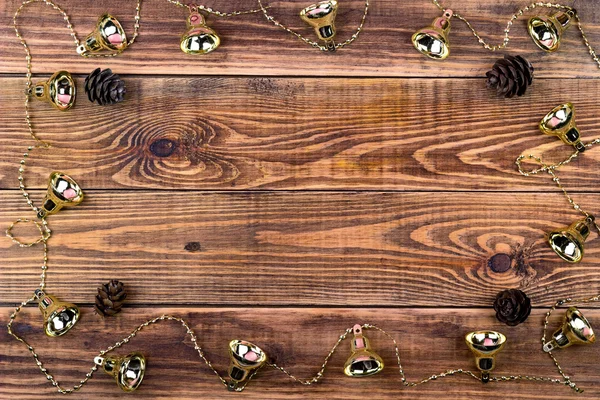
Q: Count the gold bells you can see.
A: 15